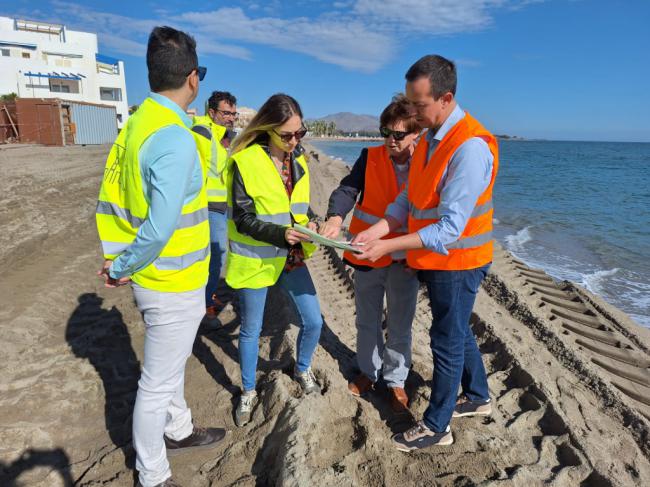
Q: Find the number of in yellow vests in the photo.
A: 3